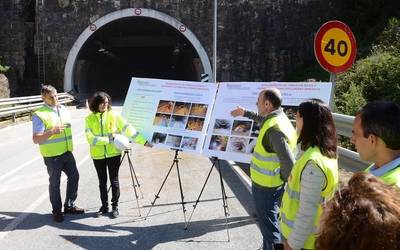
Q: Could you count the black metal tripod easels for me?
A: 3